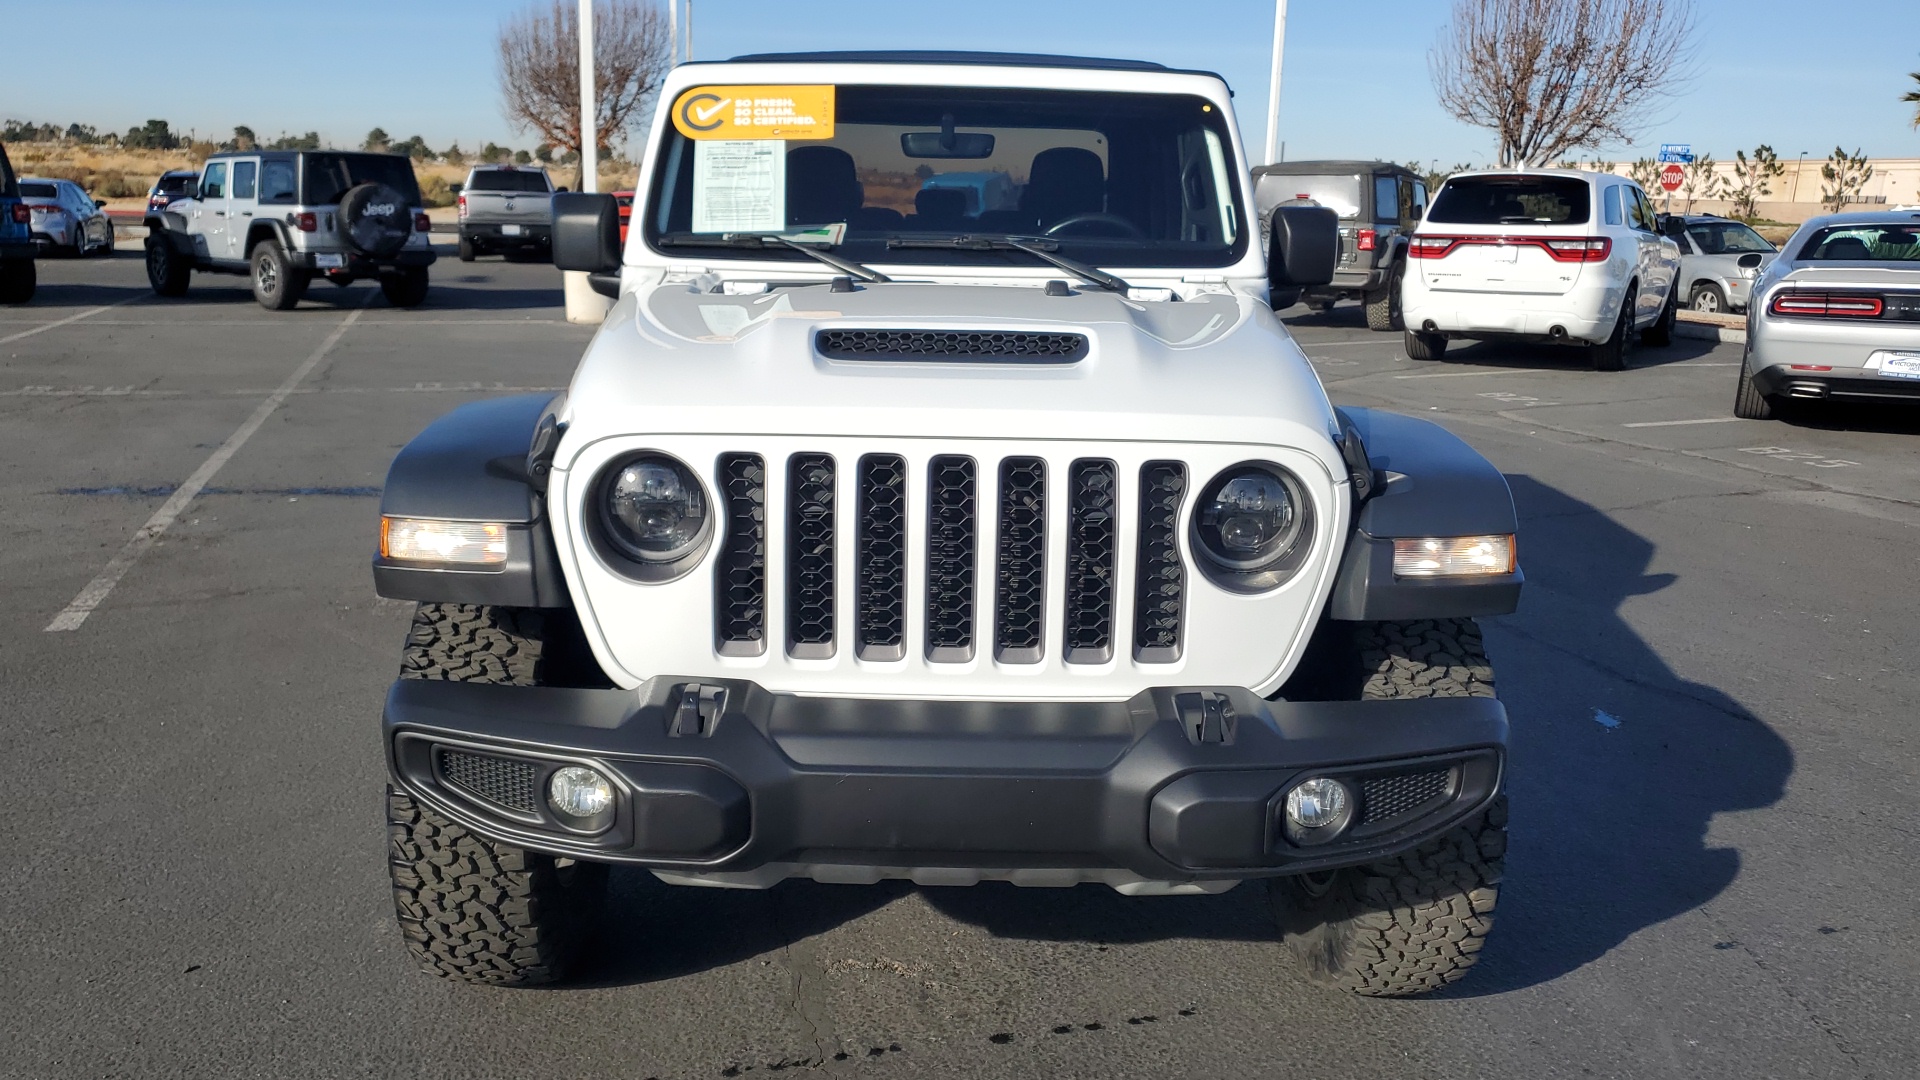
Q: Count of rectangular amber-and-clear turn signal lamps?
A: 2